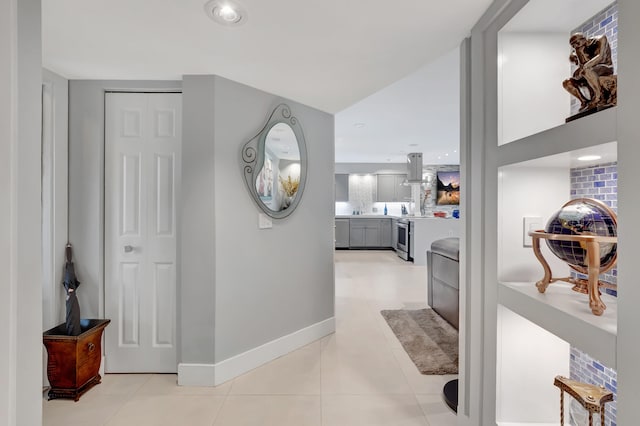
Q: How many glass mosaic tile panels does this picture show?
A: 3